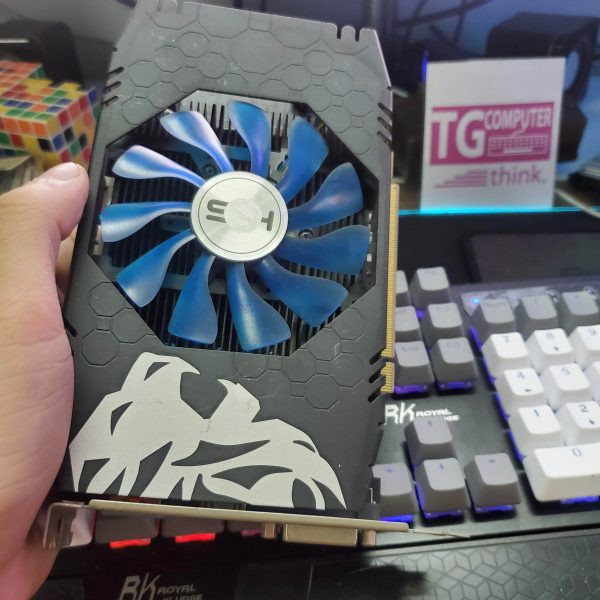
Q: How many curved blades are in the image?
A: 11